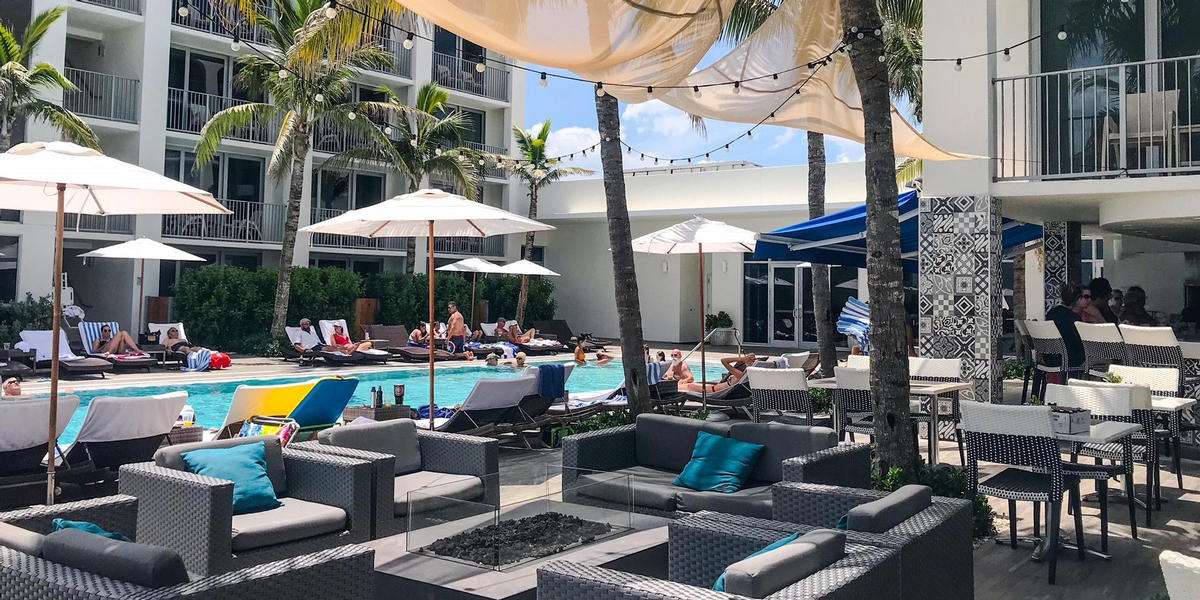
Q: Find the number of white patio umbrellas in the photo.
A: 6